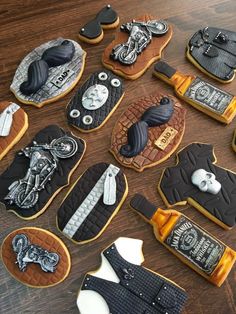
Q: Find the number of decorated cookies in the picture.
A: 14